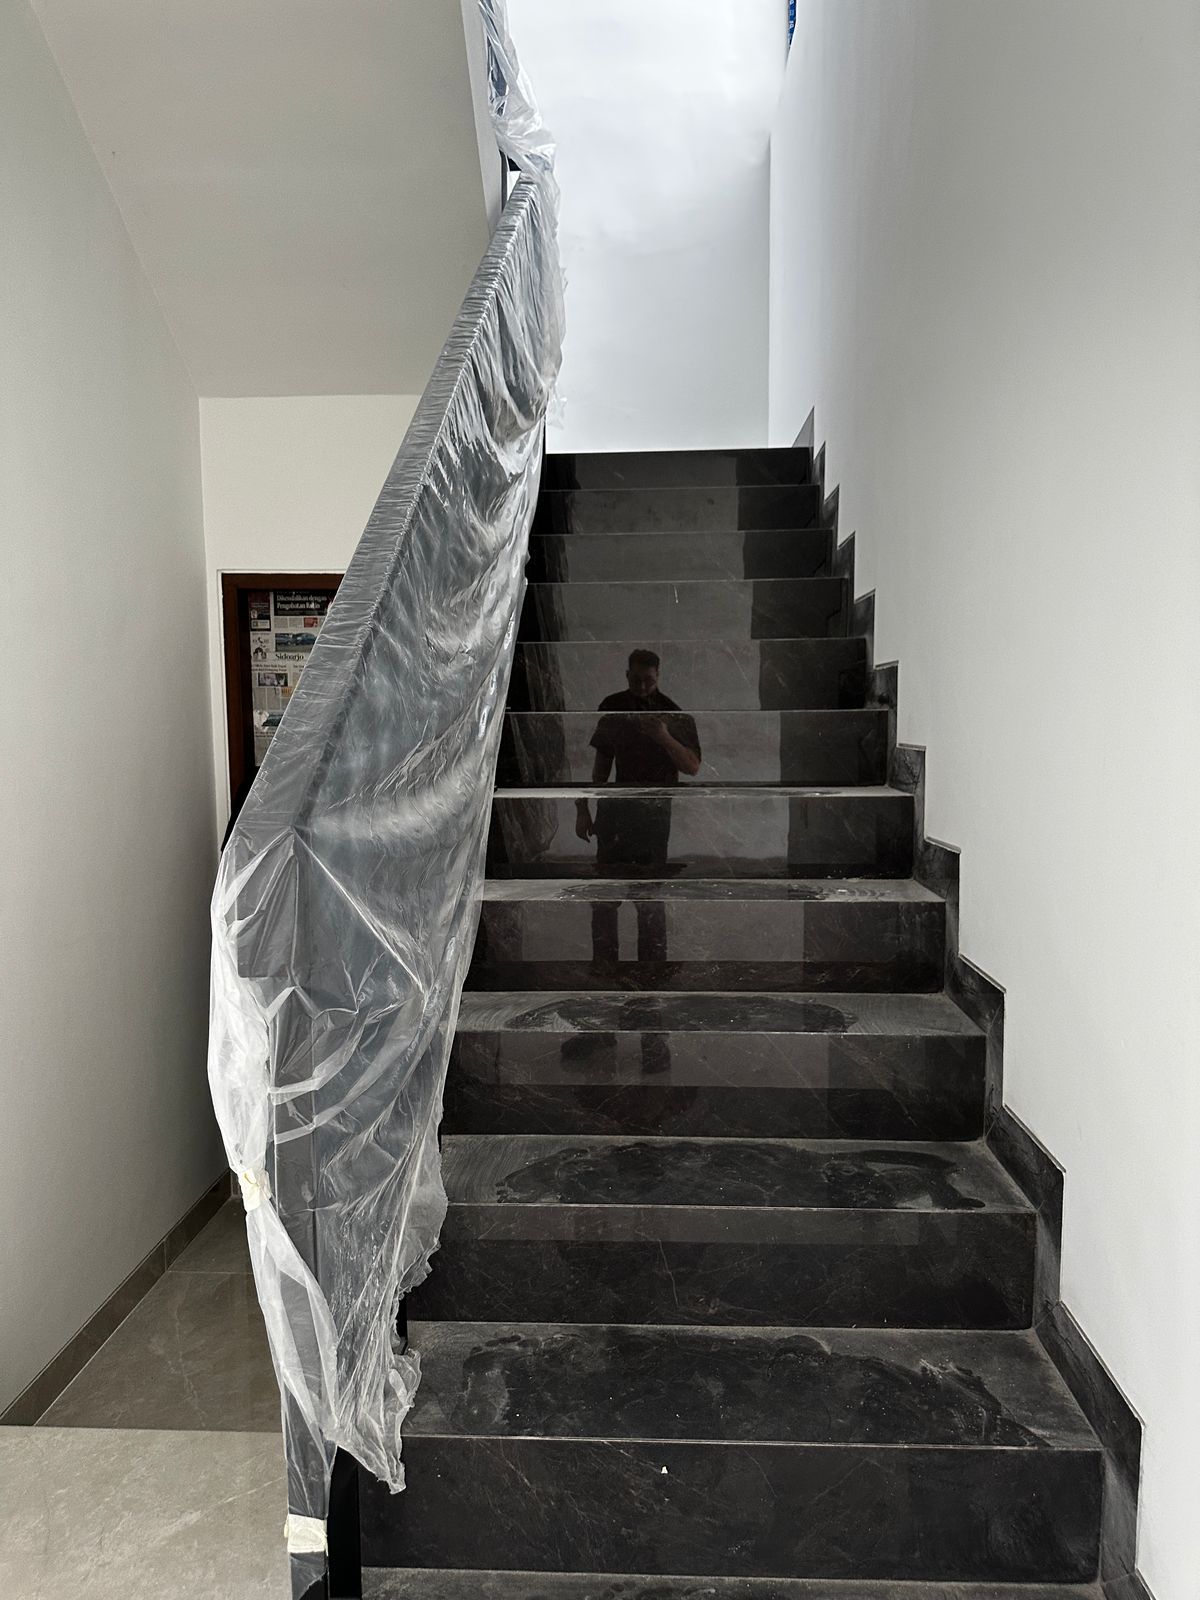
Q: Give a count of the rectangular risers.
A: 11